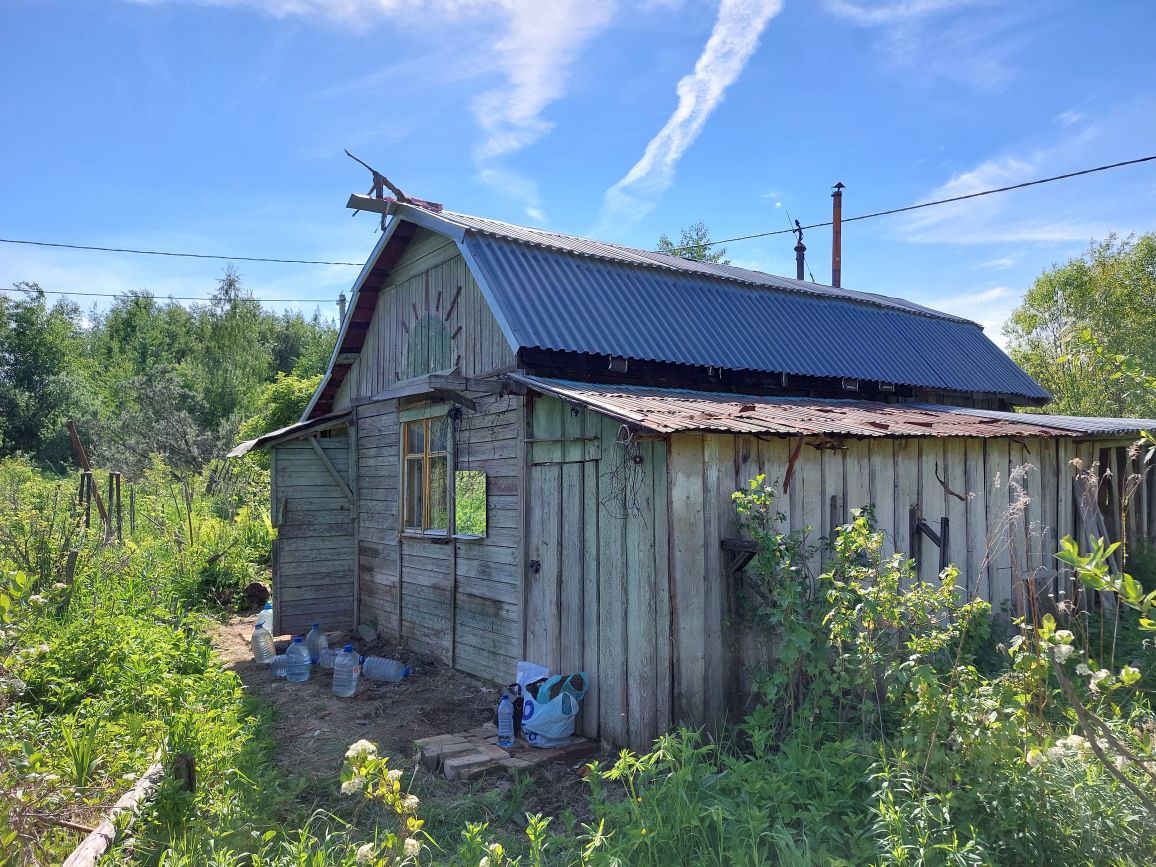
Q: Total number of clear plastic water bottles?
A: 9